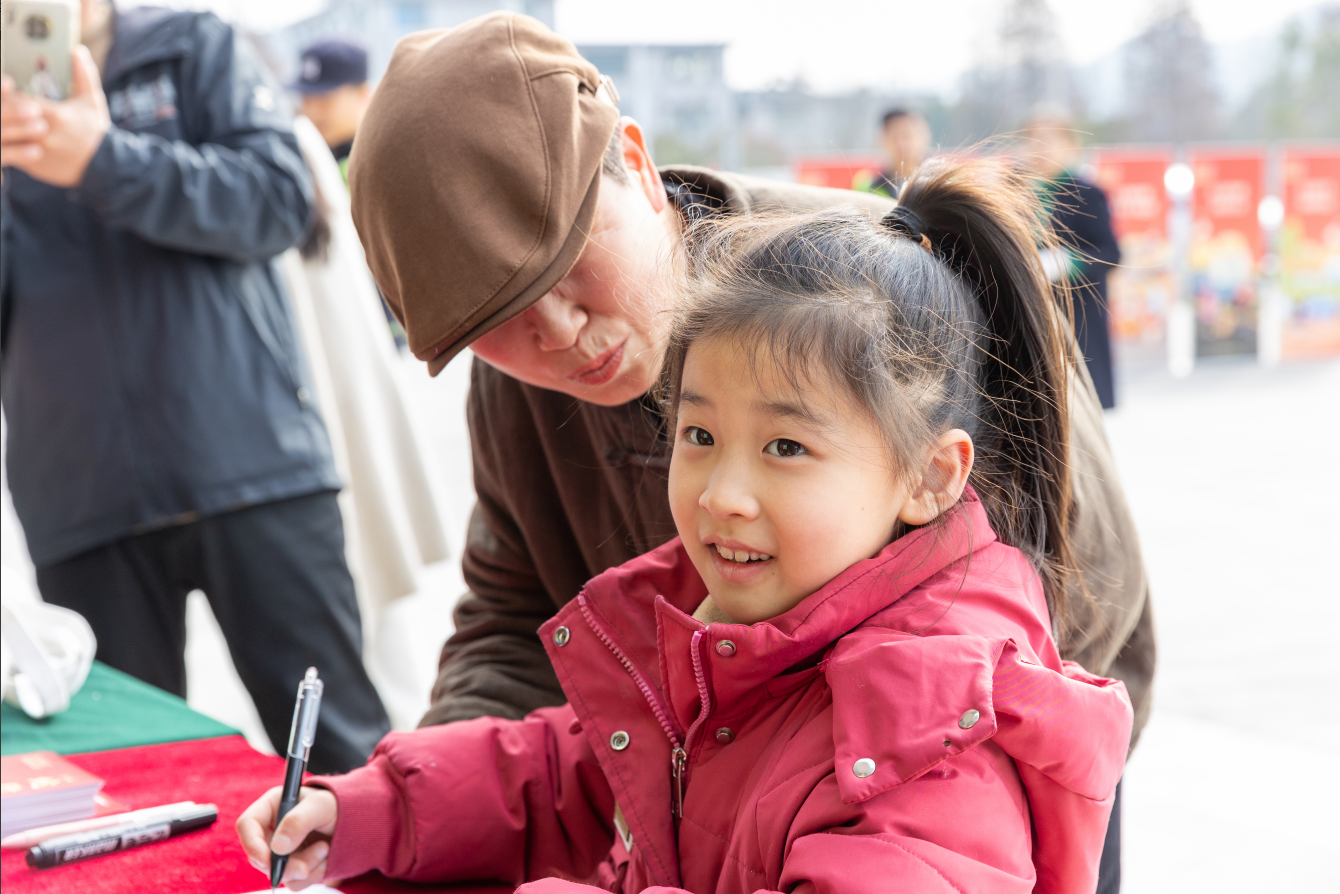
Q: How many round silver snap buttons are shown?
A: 6